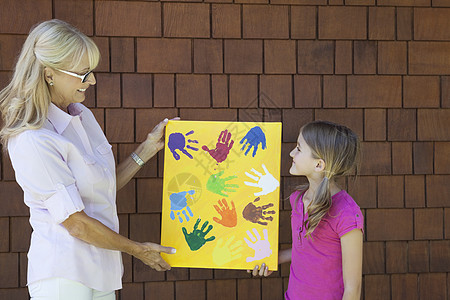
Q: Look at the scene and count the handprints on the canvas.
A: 11